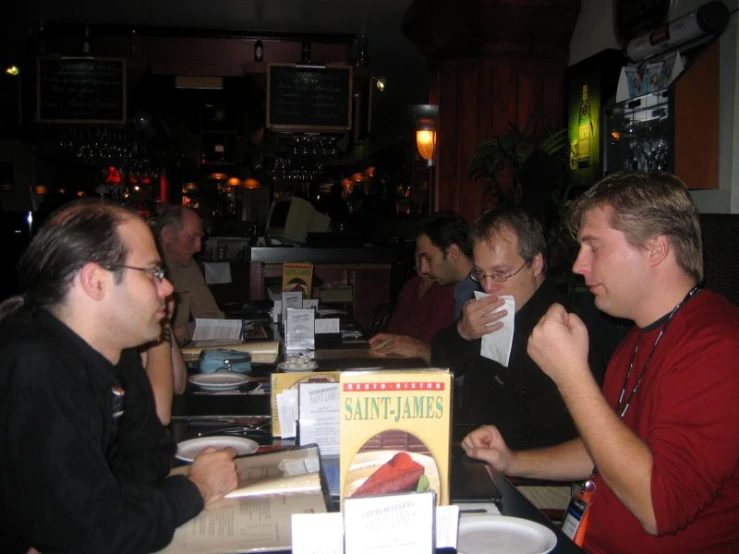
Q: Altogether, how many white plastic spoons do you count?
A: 0